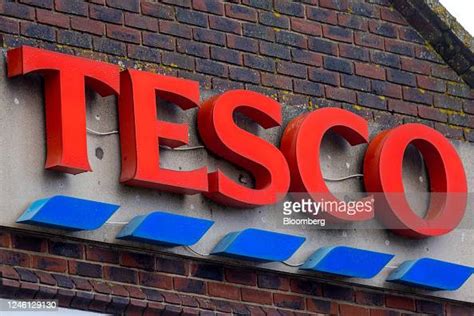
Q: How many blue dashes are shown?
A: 5